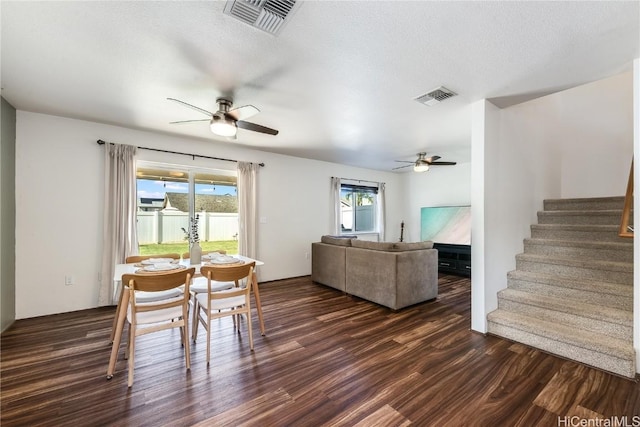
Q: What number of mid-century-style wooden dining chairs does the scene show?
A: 4